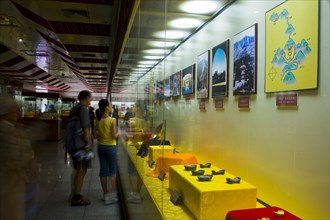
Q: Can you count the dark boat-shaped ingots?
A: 6